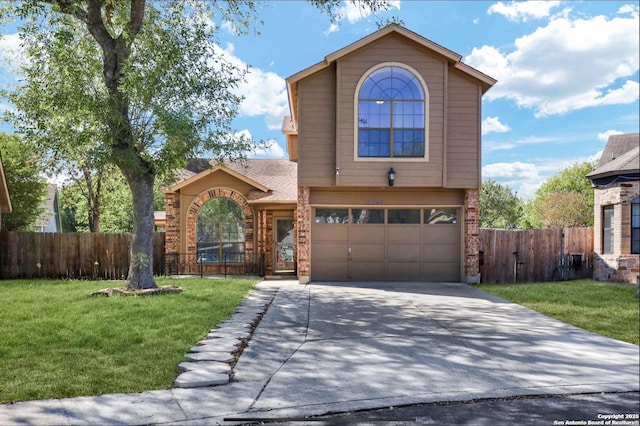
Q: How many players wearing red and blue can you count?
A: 0